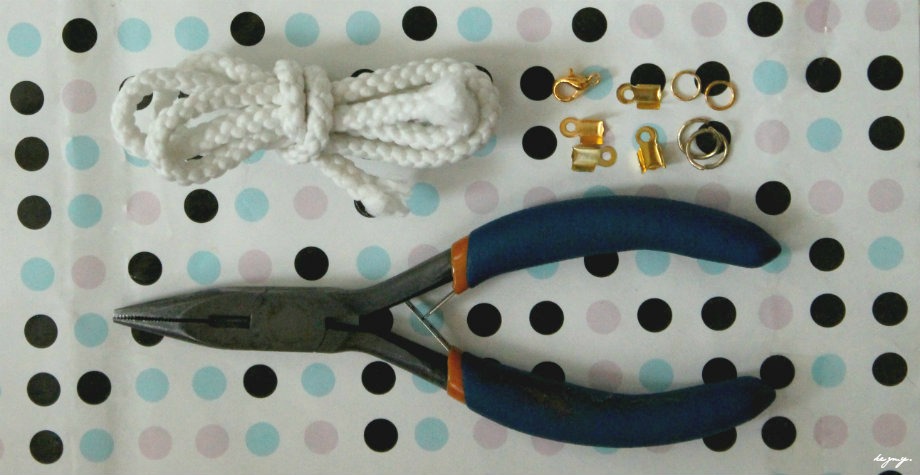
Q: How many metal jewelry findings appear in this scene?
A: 9